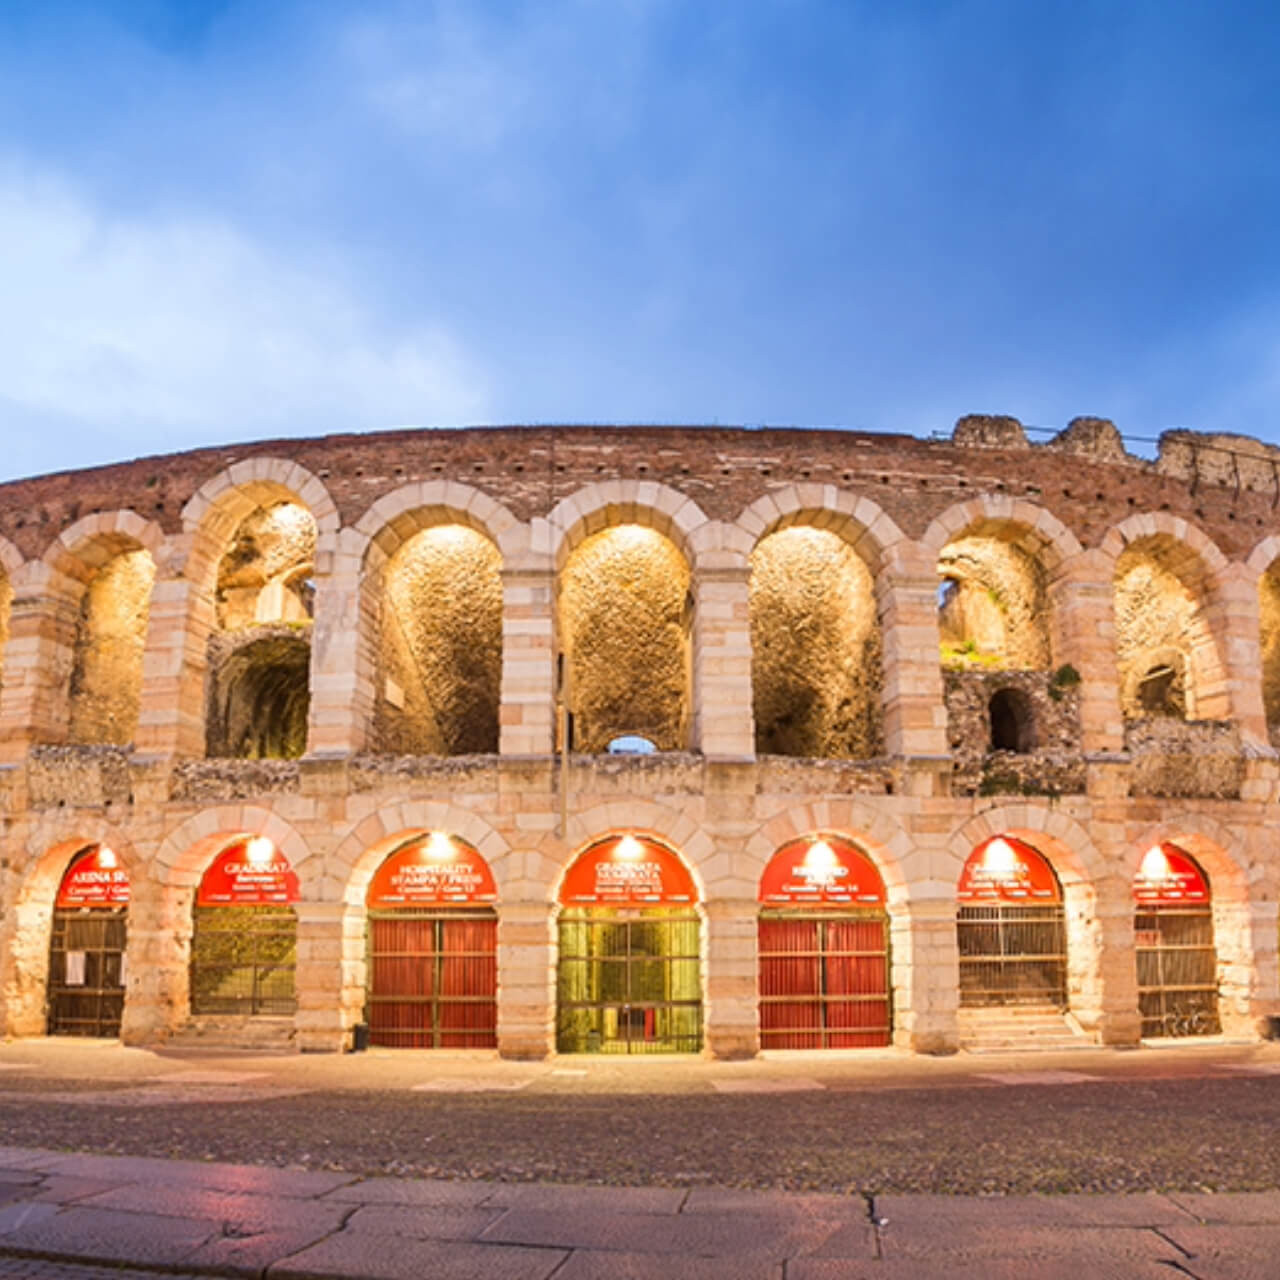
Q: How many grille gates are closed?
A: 7